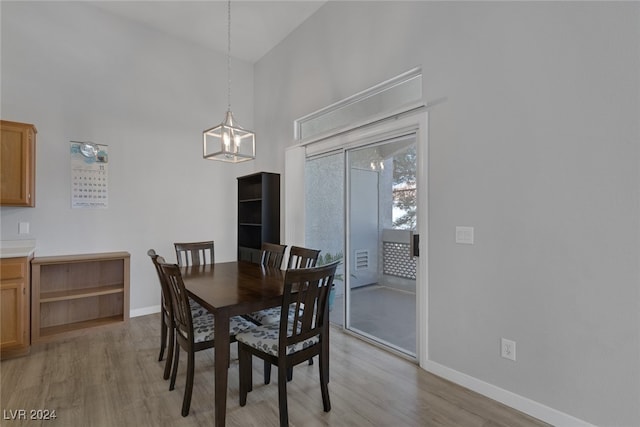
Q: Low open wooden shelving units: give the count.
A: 1